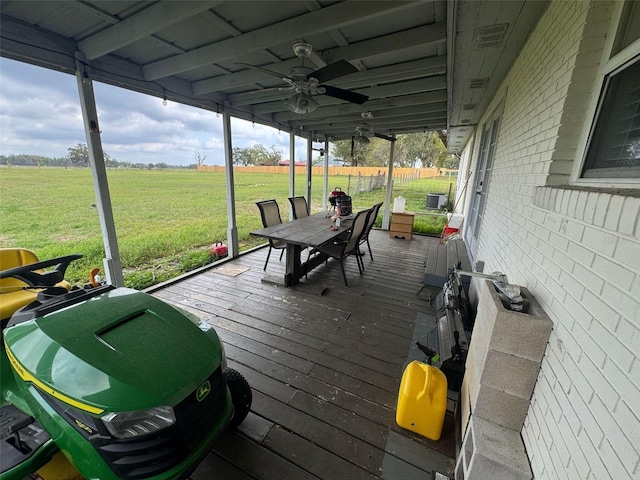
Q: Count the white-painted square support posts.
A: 6